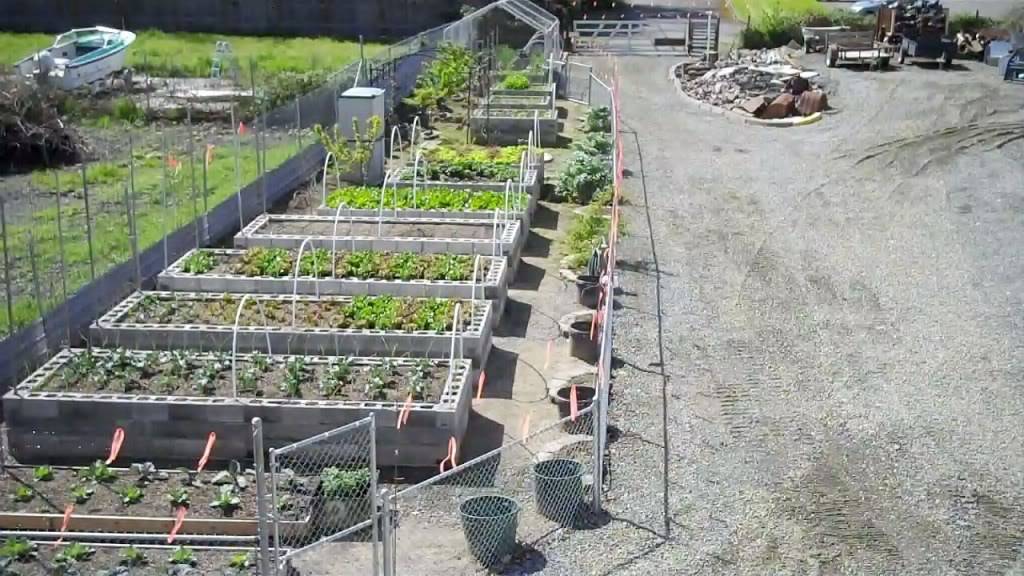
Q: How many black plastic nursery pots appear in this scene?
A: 3